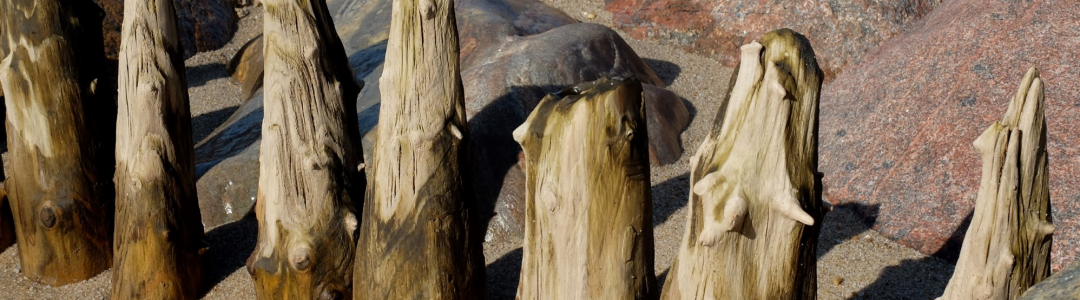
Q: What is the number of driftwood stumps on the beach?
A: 7